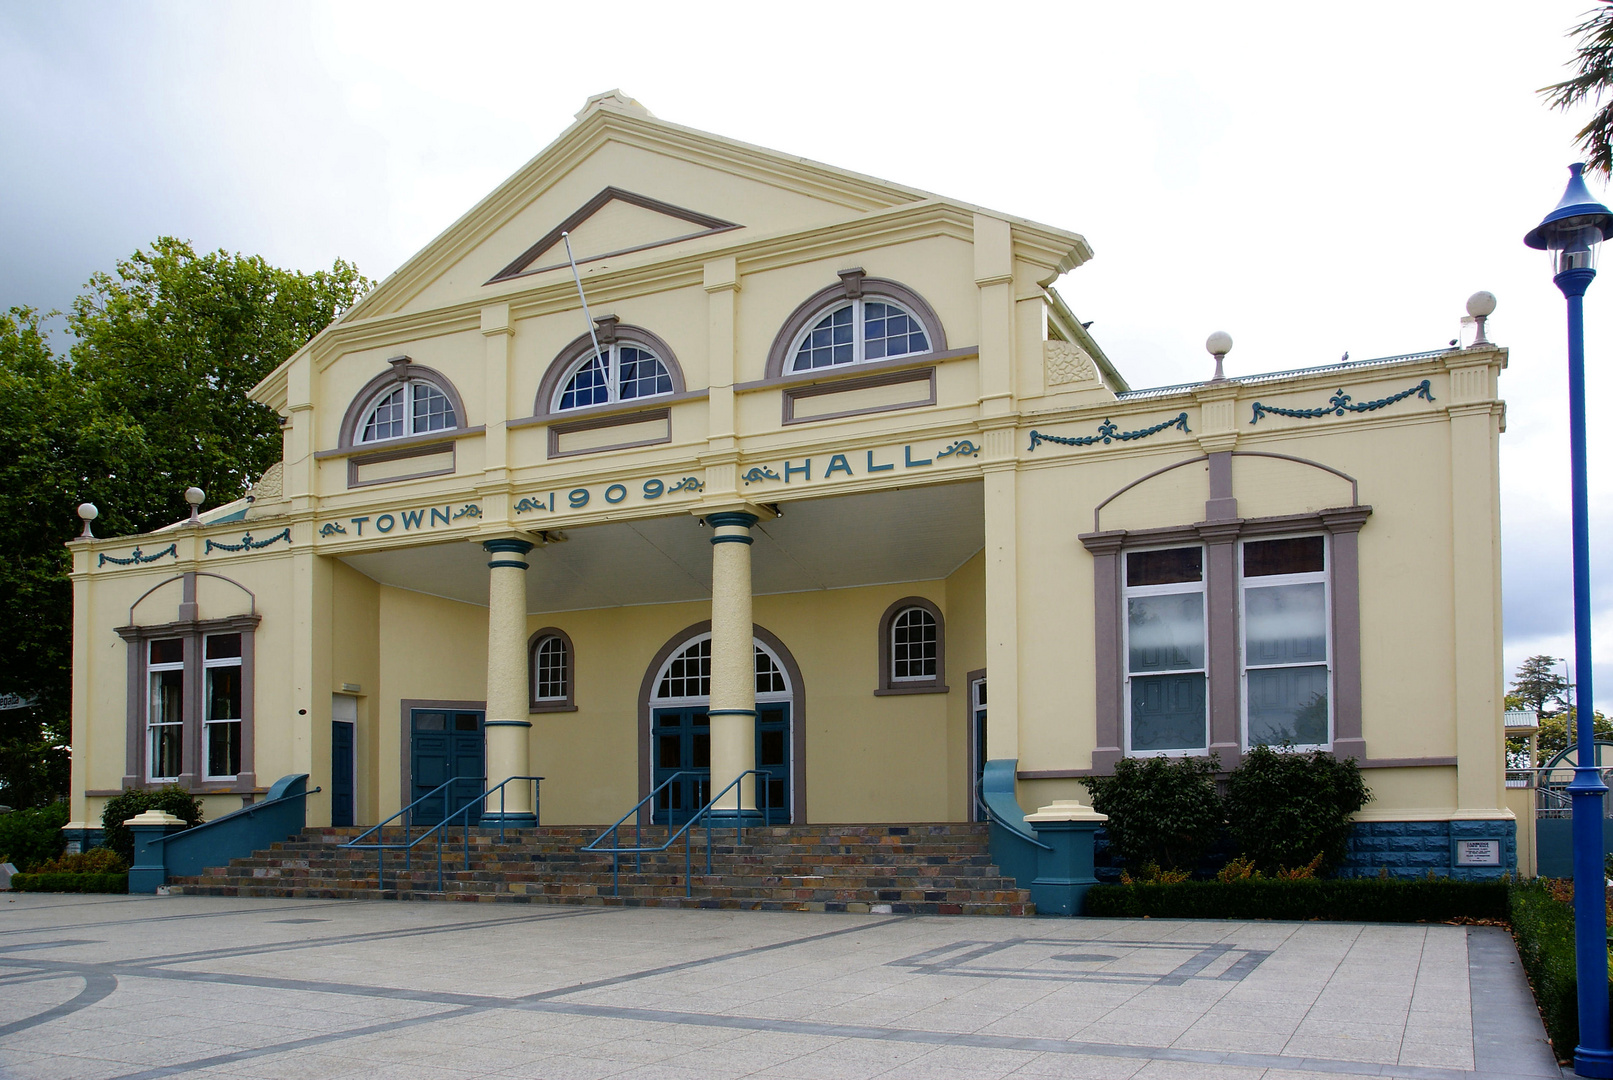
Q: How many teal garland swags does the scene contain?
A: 4